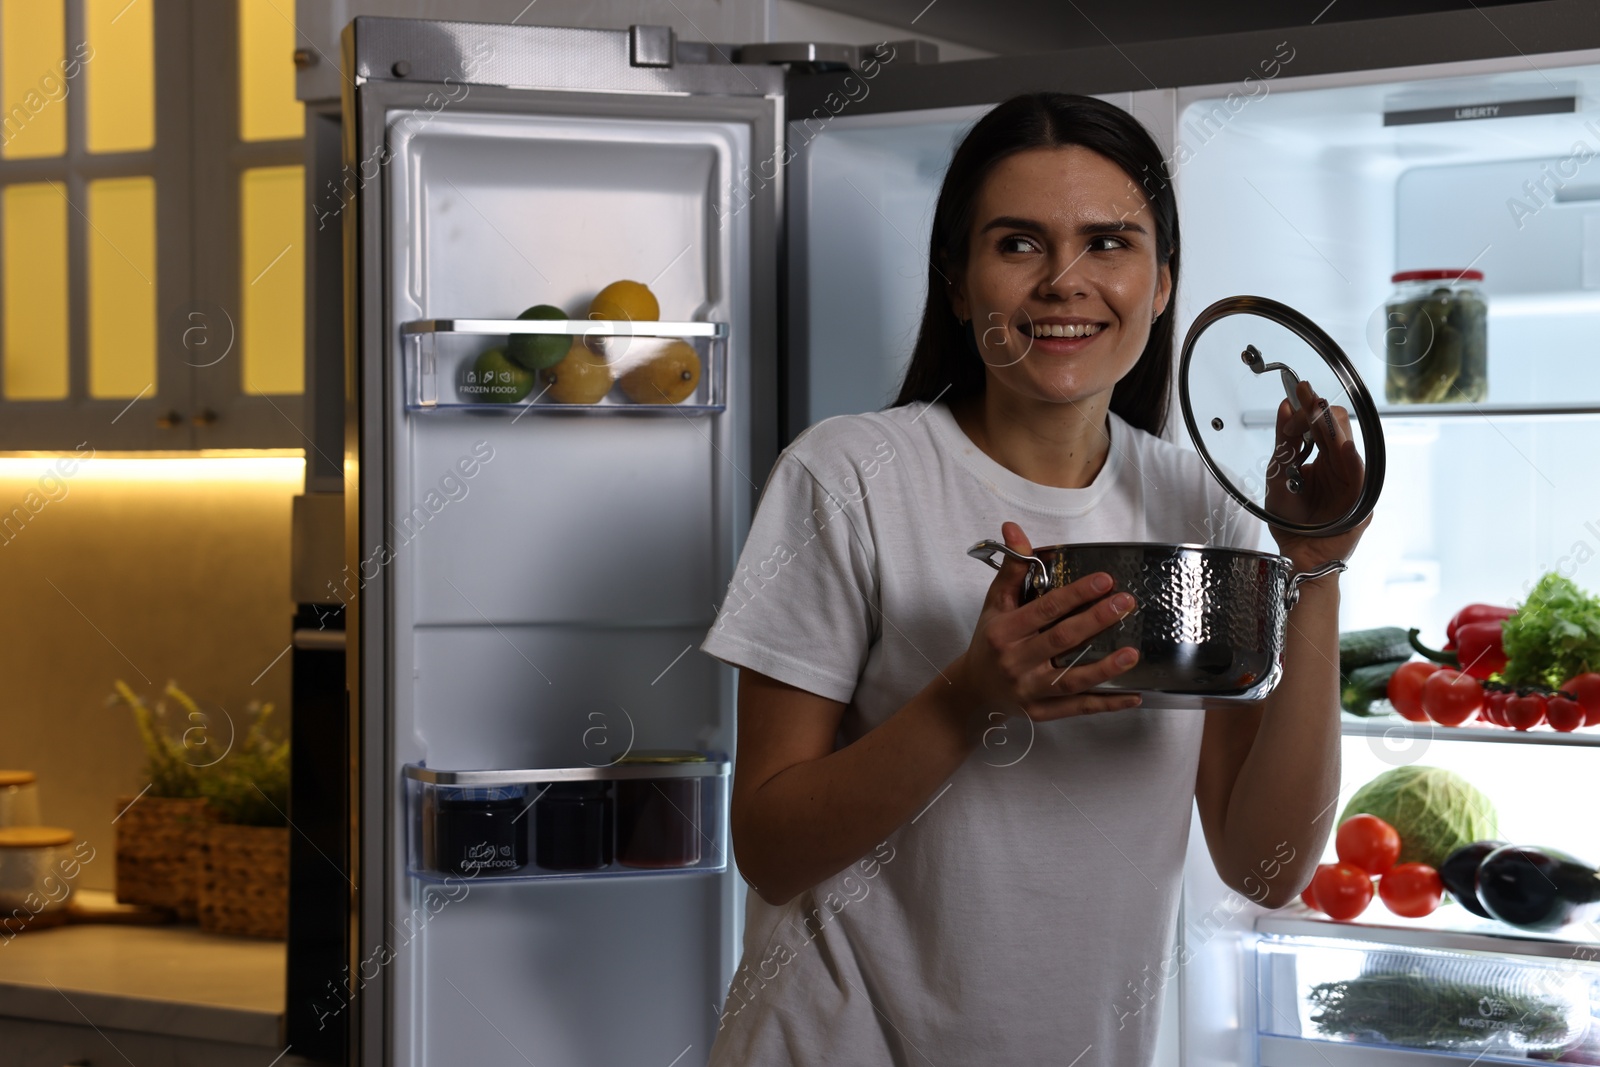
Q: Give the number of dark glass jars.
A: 3